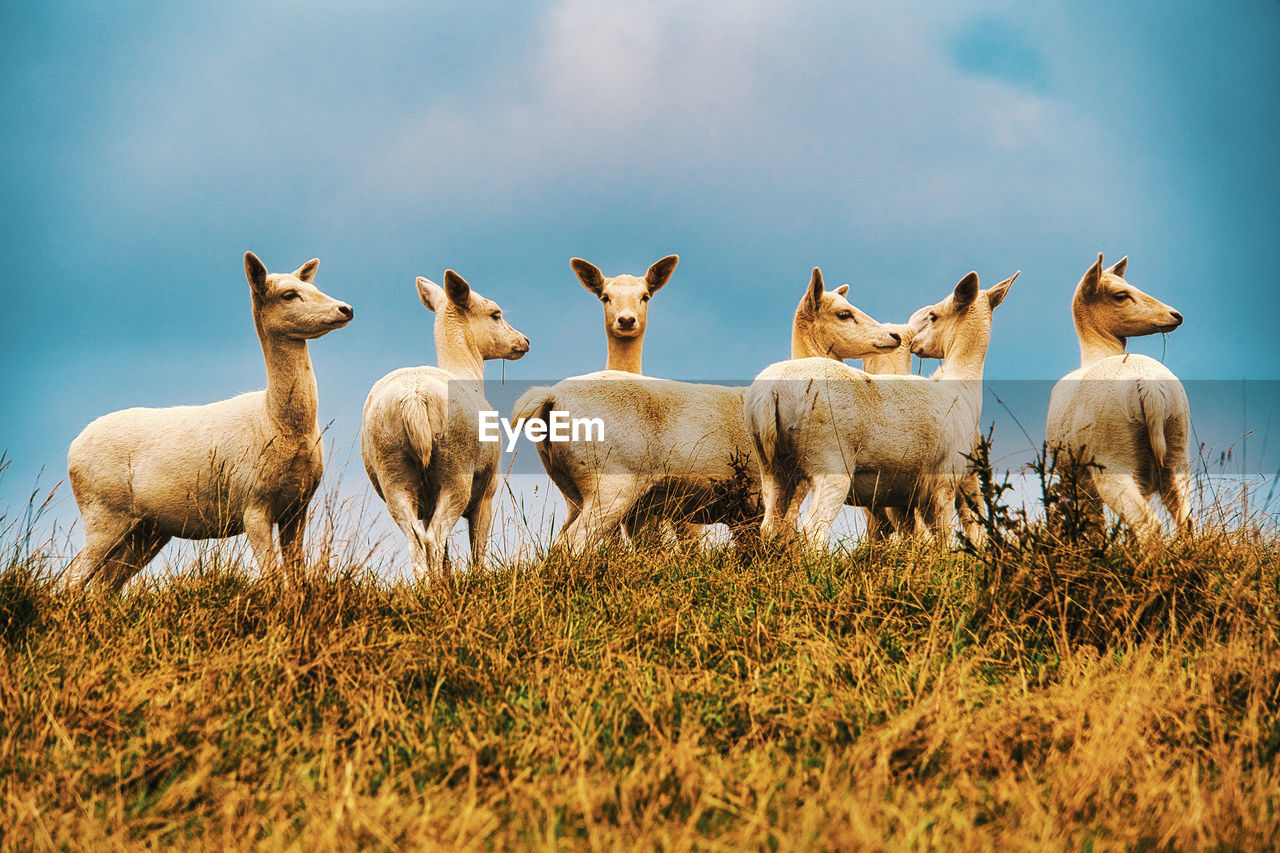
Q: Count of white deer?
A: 7